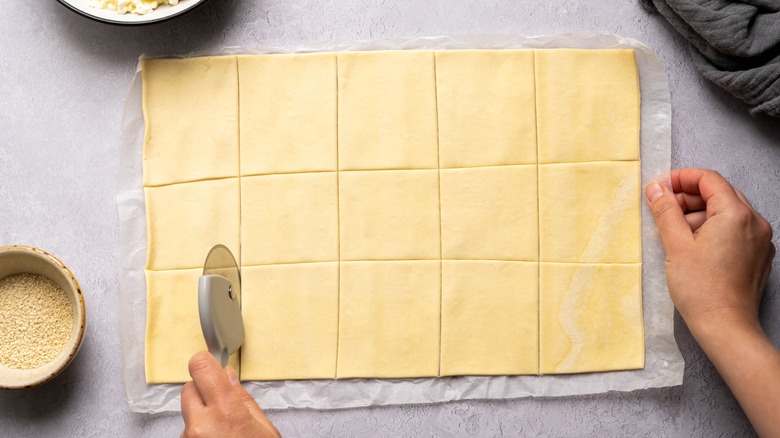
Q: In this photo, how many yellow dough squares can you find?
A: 15